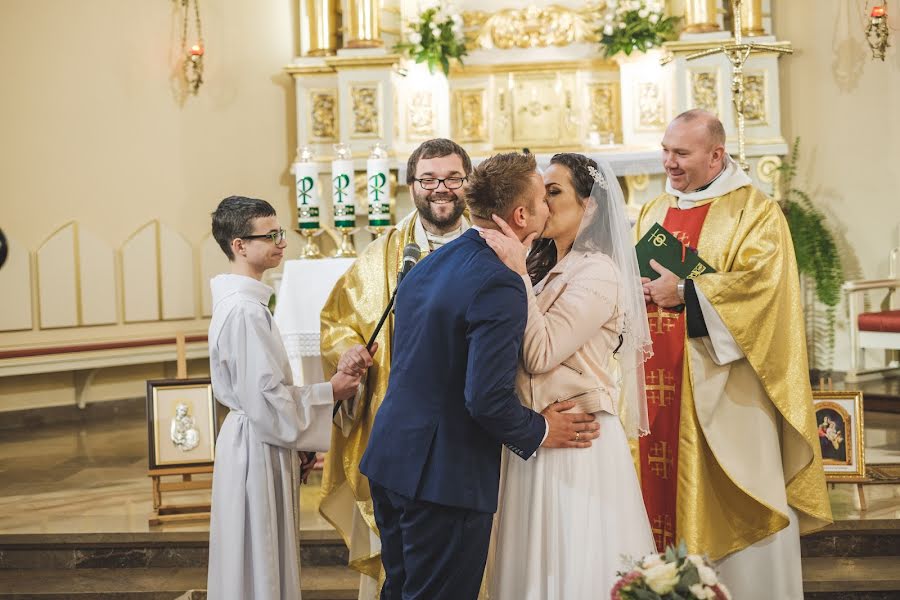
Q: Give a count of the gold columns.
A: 4